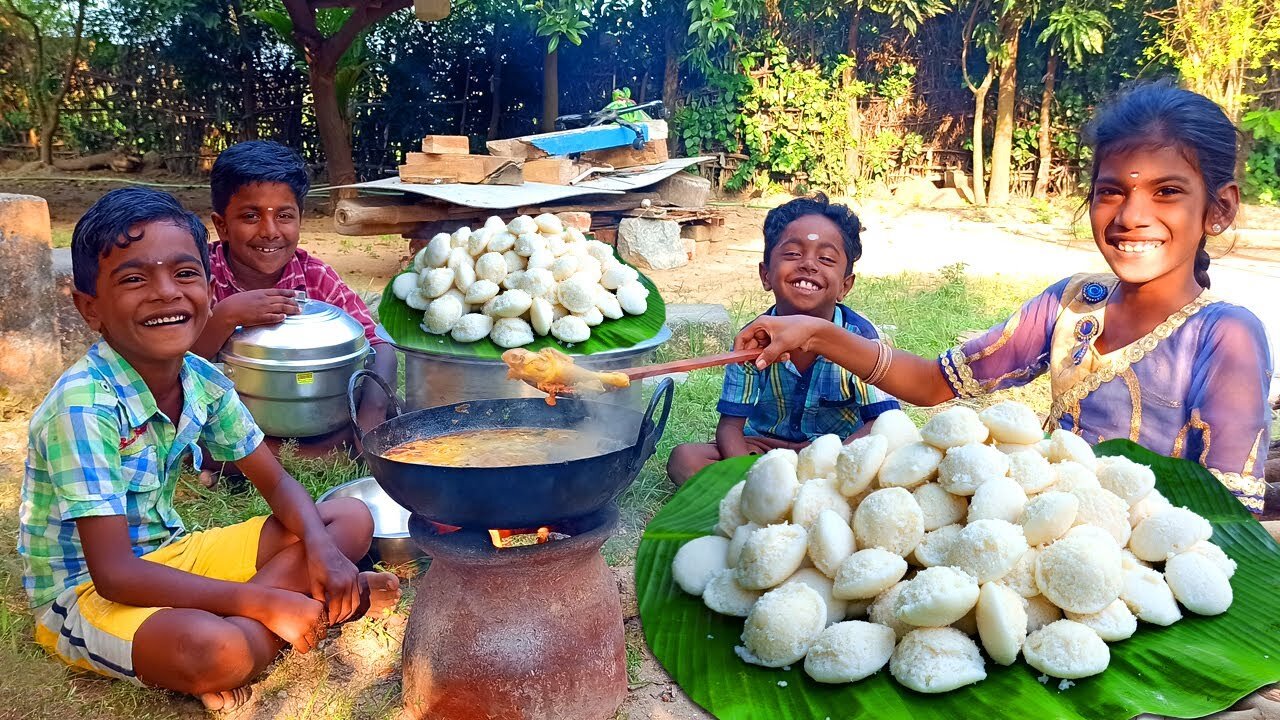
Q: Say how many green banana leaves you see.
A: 2